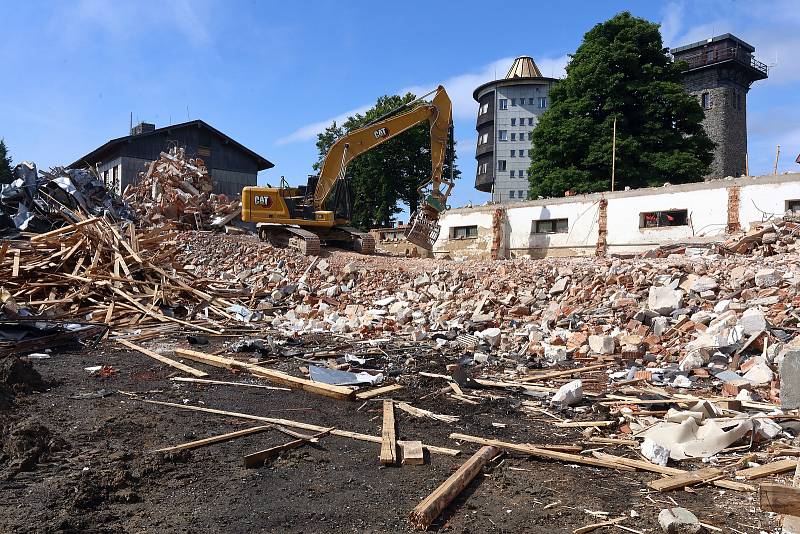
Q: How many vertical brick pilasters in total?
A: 3